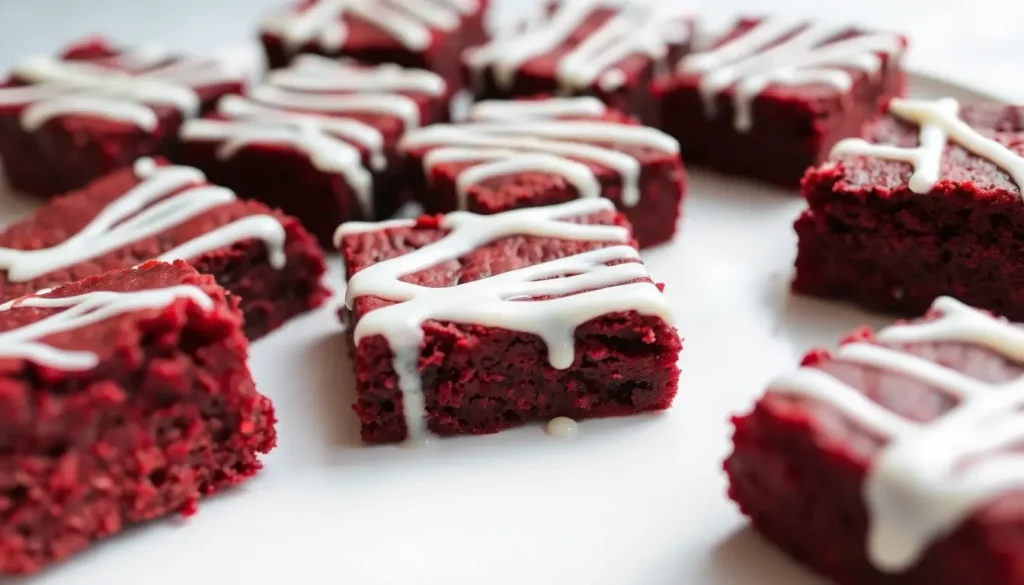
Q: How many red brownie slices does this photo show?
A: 11